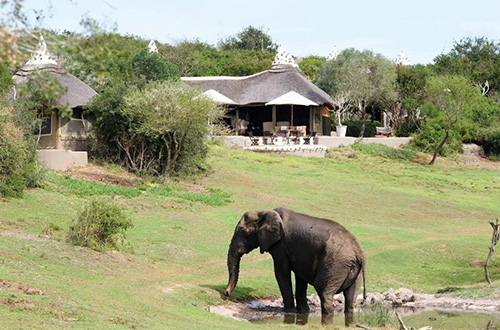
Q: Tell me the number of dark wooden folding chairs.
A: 4